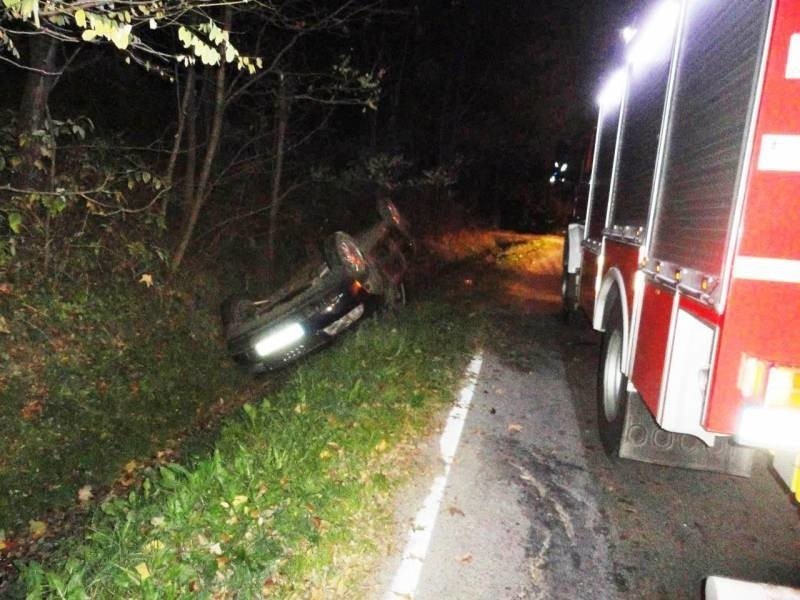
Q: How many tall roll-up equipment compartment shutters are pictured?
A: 3